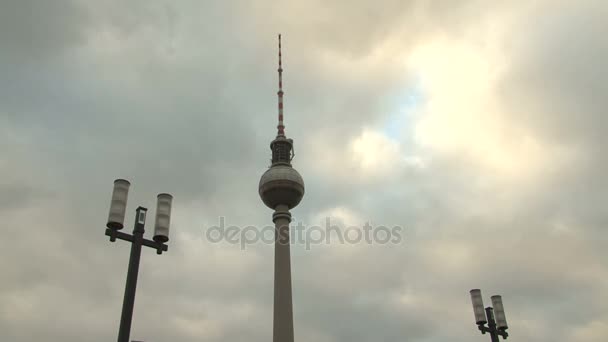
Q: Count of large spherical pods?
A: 1